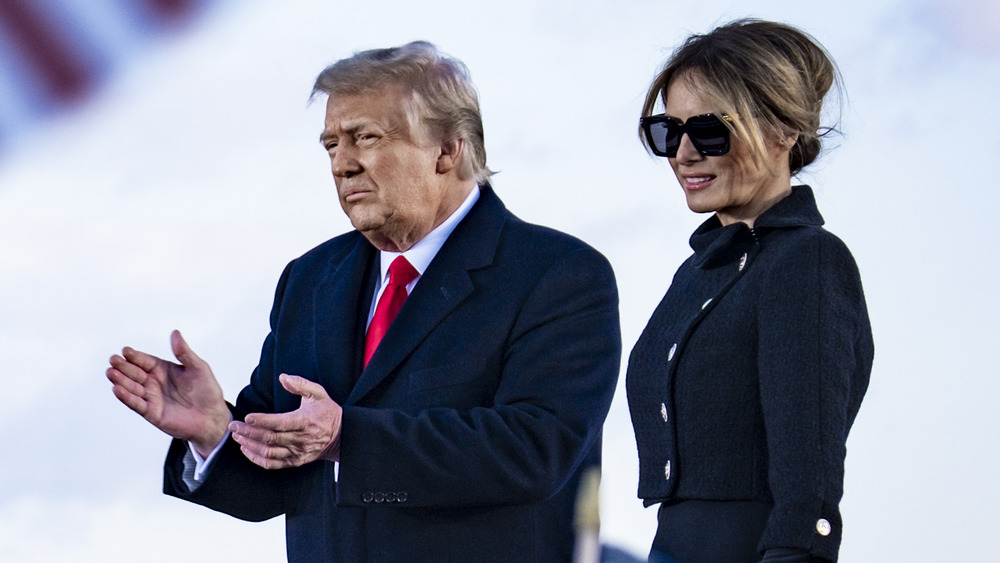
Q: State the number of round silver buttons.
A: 6